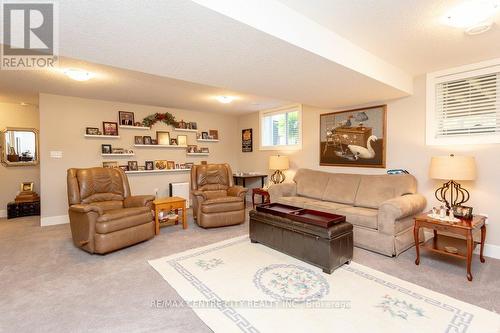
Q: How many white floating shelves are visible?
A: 8